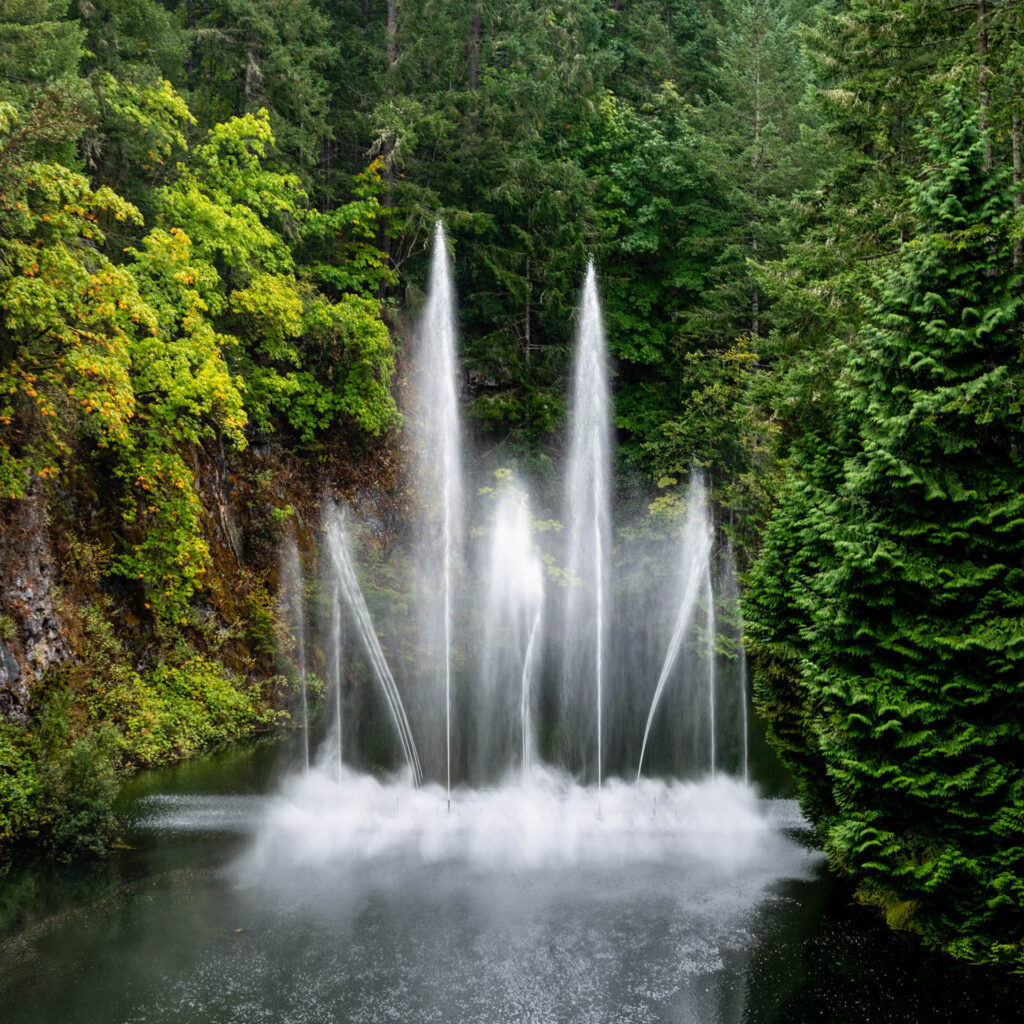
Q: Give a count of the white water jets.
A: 9